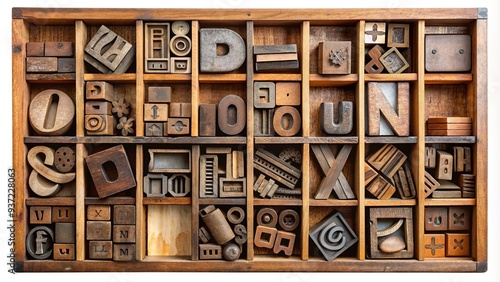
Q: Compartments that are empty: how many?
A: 1